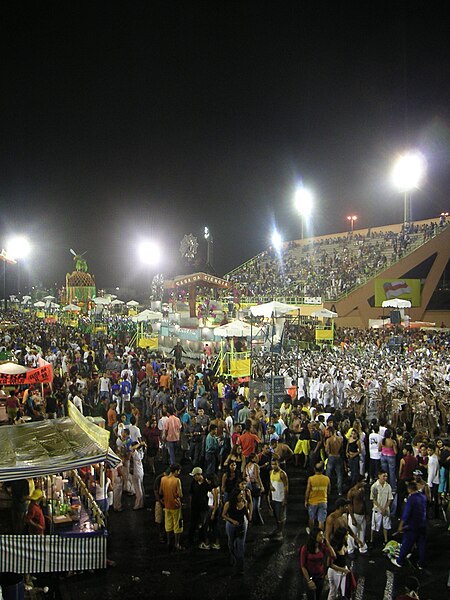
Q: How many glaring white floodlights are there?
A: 5